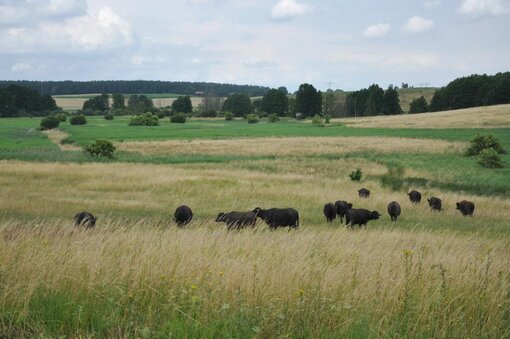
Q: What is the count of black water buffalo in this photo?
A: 12